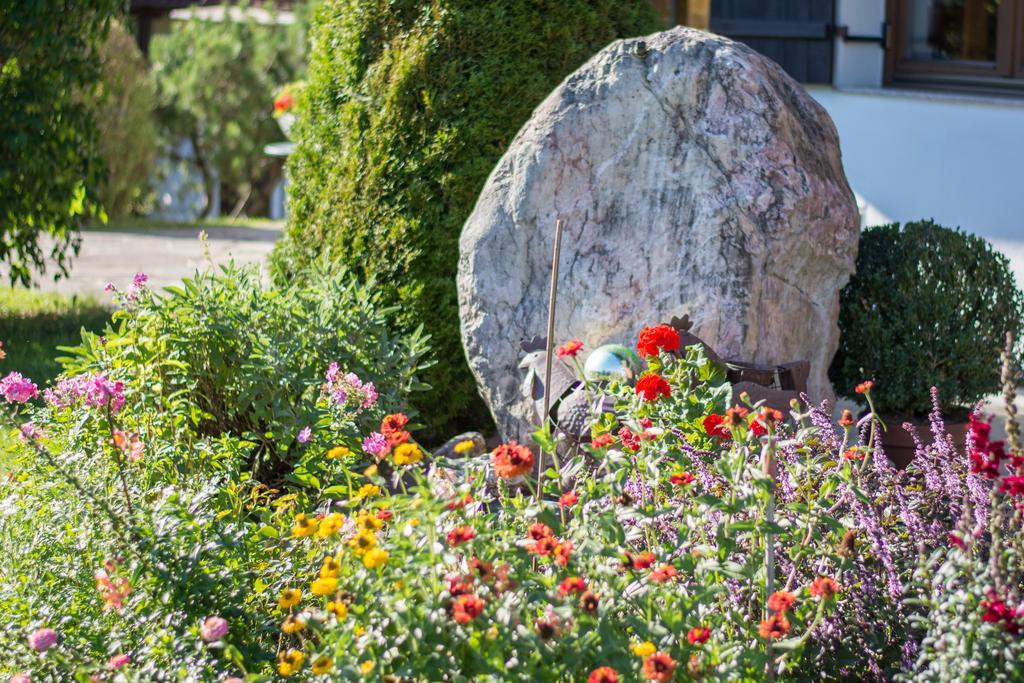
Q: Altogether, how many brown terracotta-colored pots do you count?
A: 1